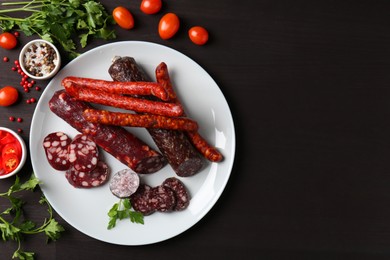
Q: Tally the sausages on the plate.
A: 6